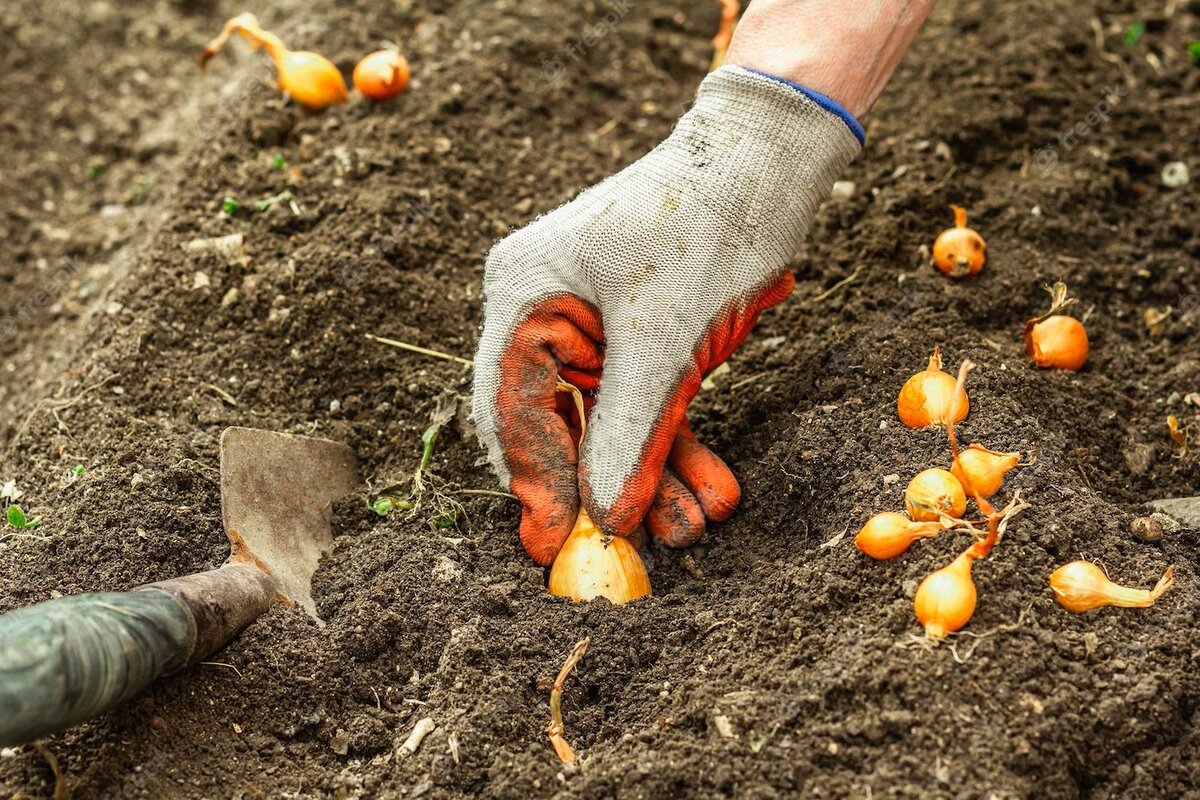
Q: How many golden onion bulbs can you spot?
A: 11